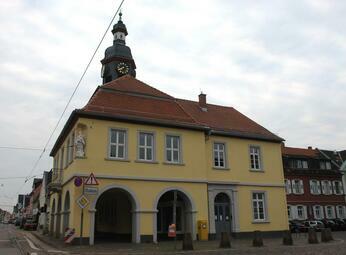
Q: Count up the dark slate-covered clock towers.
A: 1